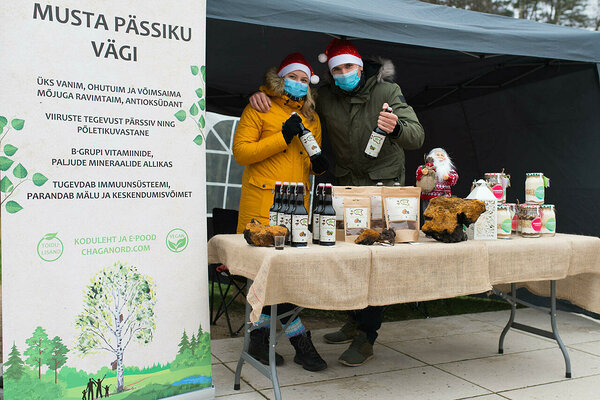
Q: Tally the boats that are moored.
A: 0